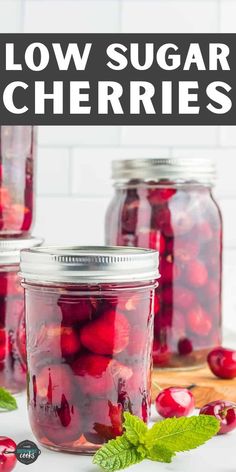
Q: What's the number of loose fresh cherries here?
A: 4